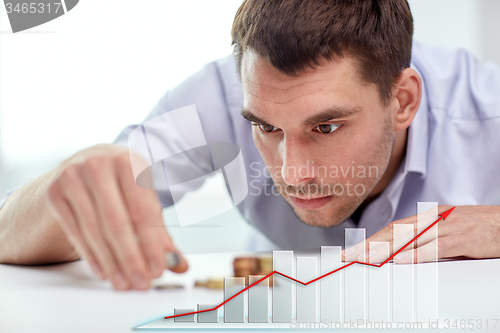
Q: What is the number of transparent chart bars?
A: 11